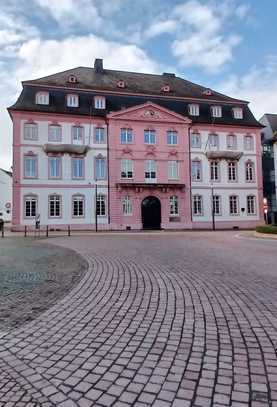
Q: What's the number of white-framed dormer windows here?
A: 6